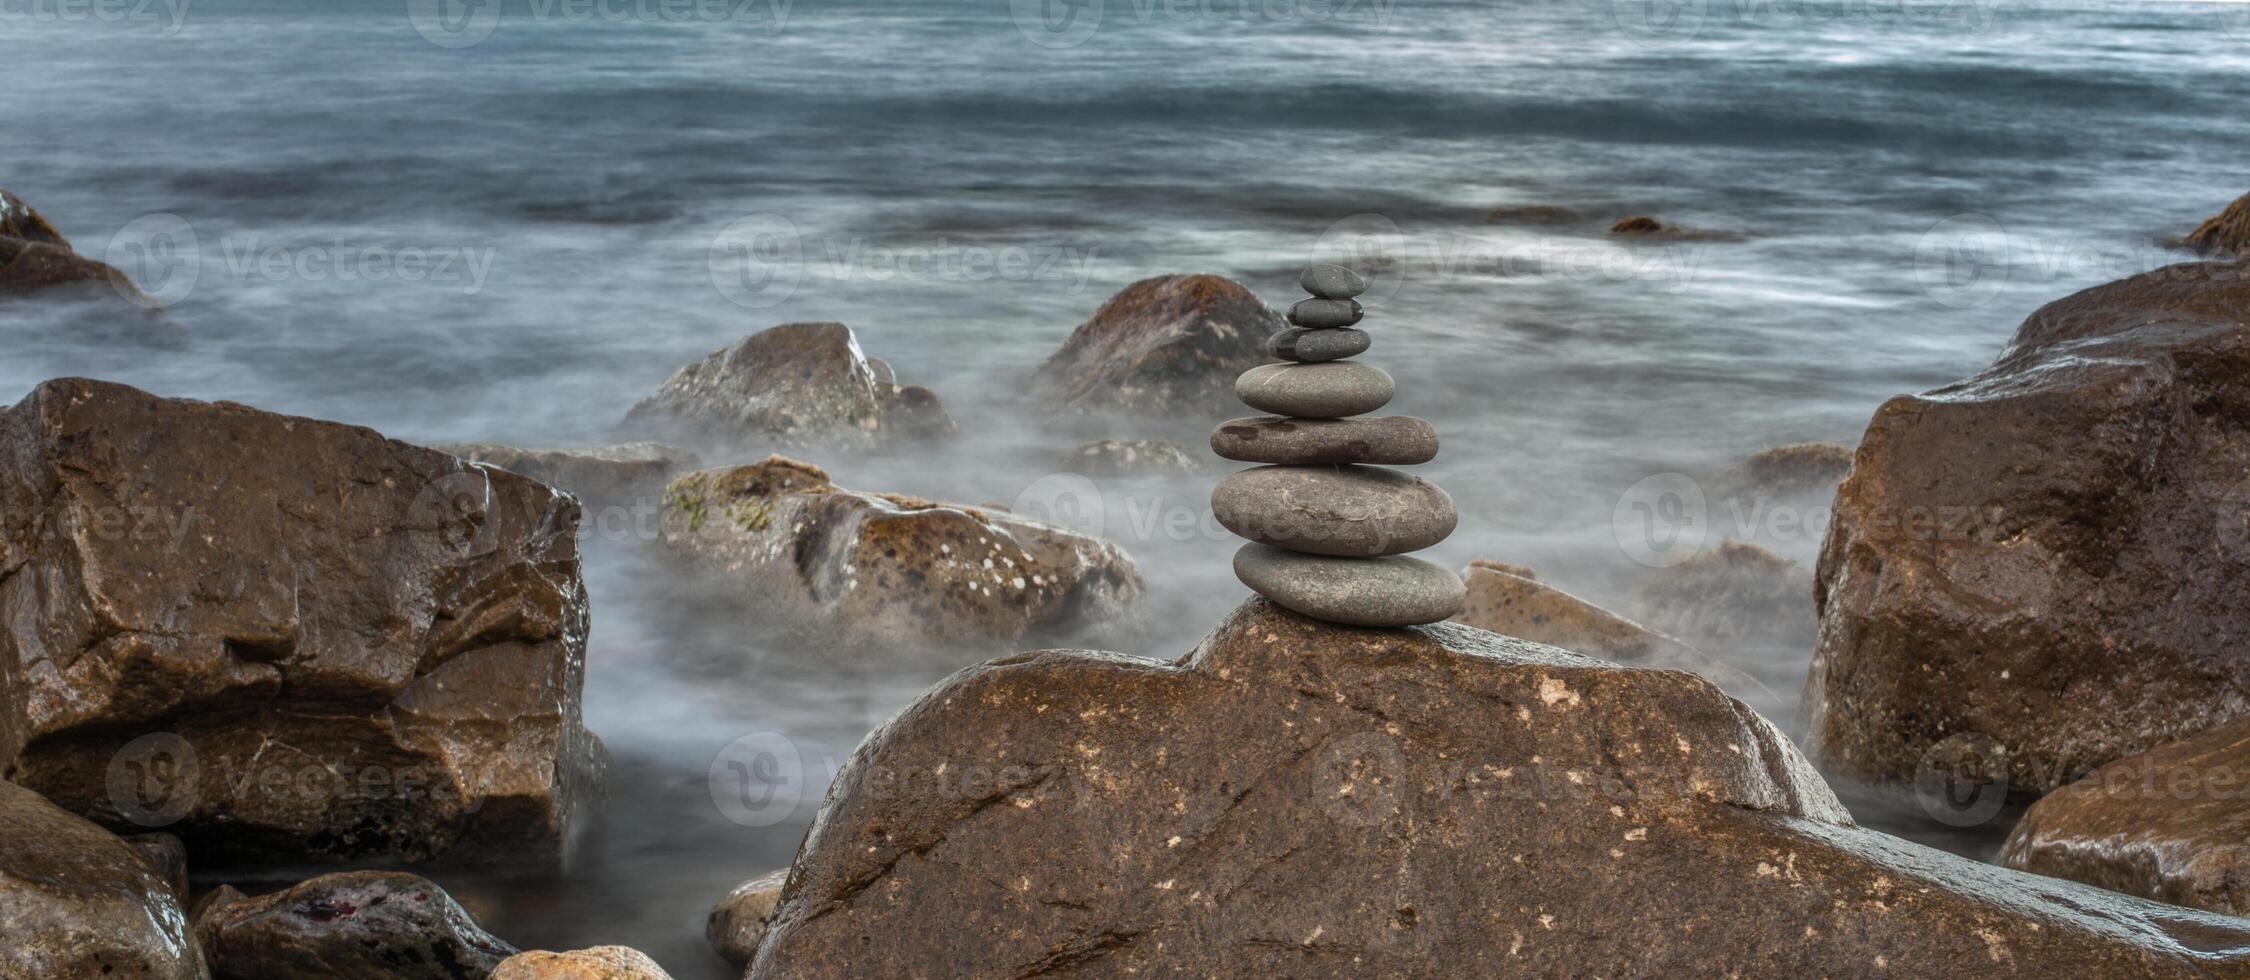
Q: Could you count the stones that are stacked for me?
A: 7